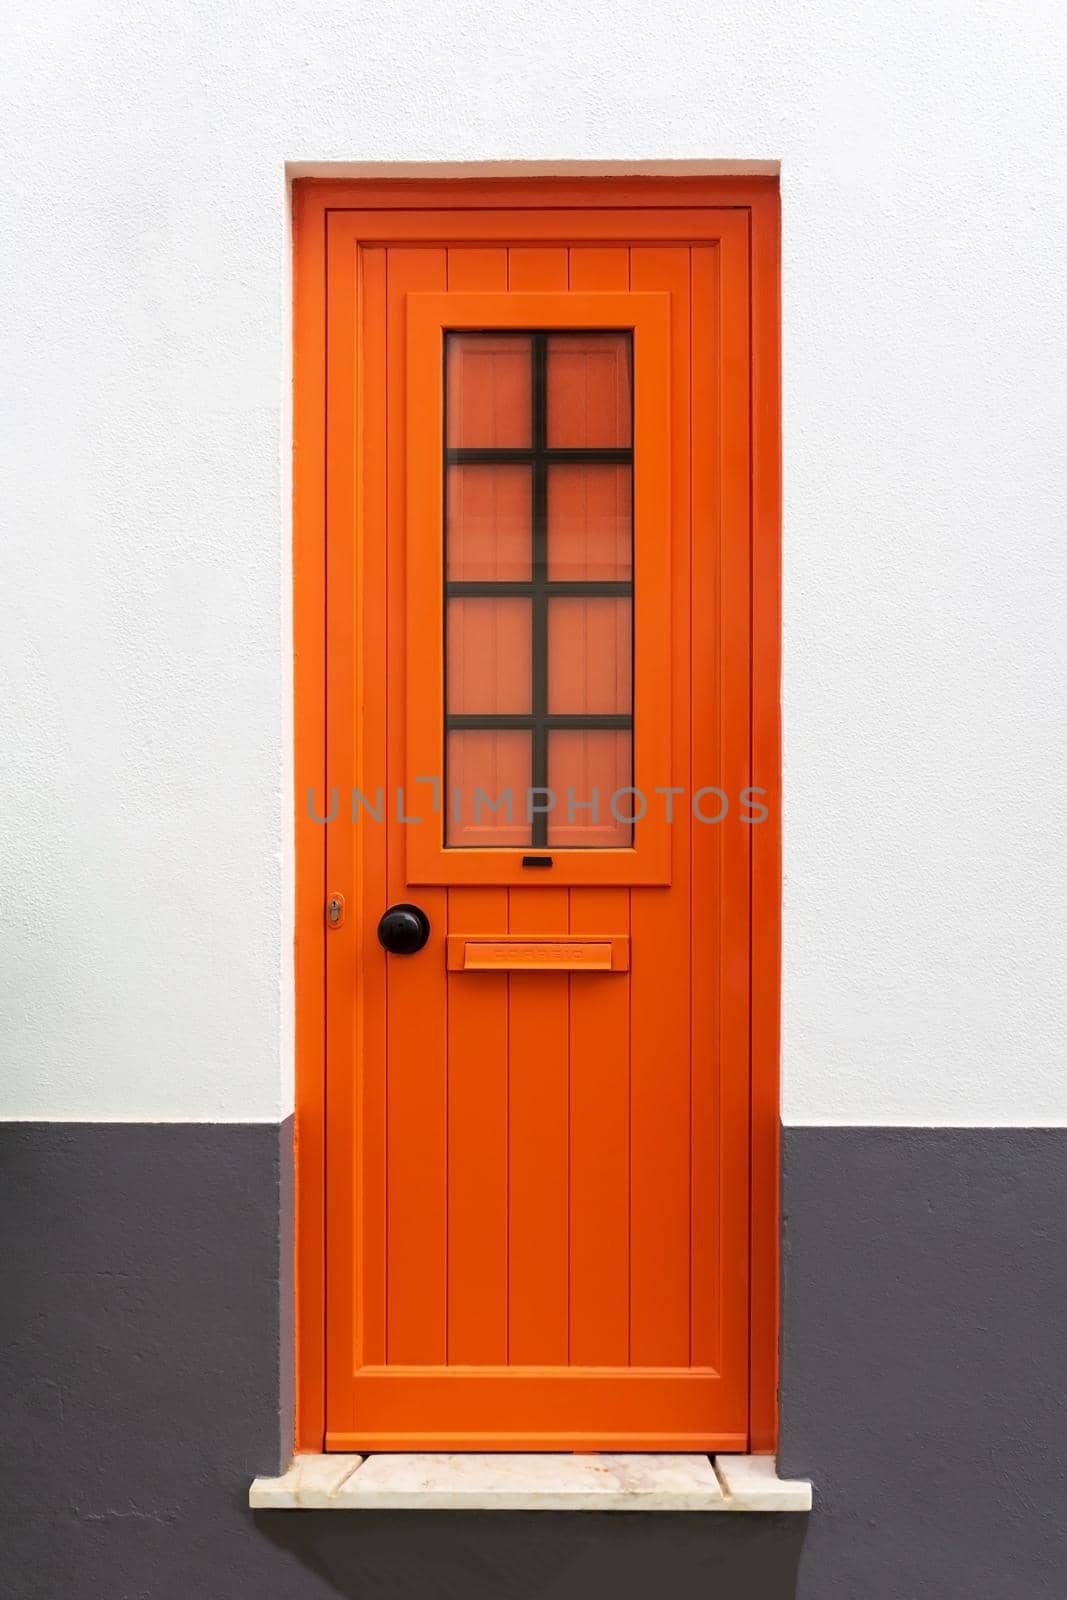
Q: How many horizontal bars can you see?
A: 3